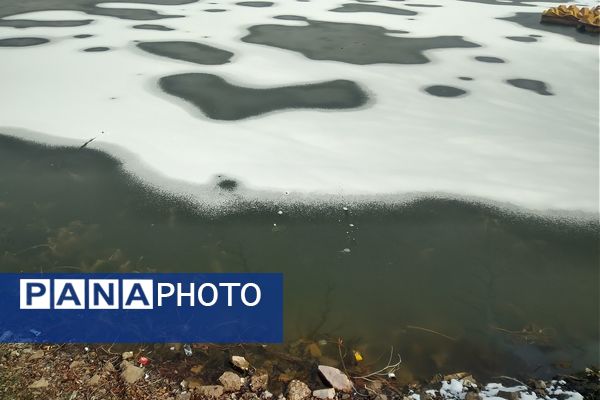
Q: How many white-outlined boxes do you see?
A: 4